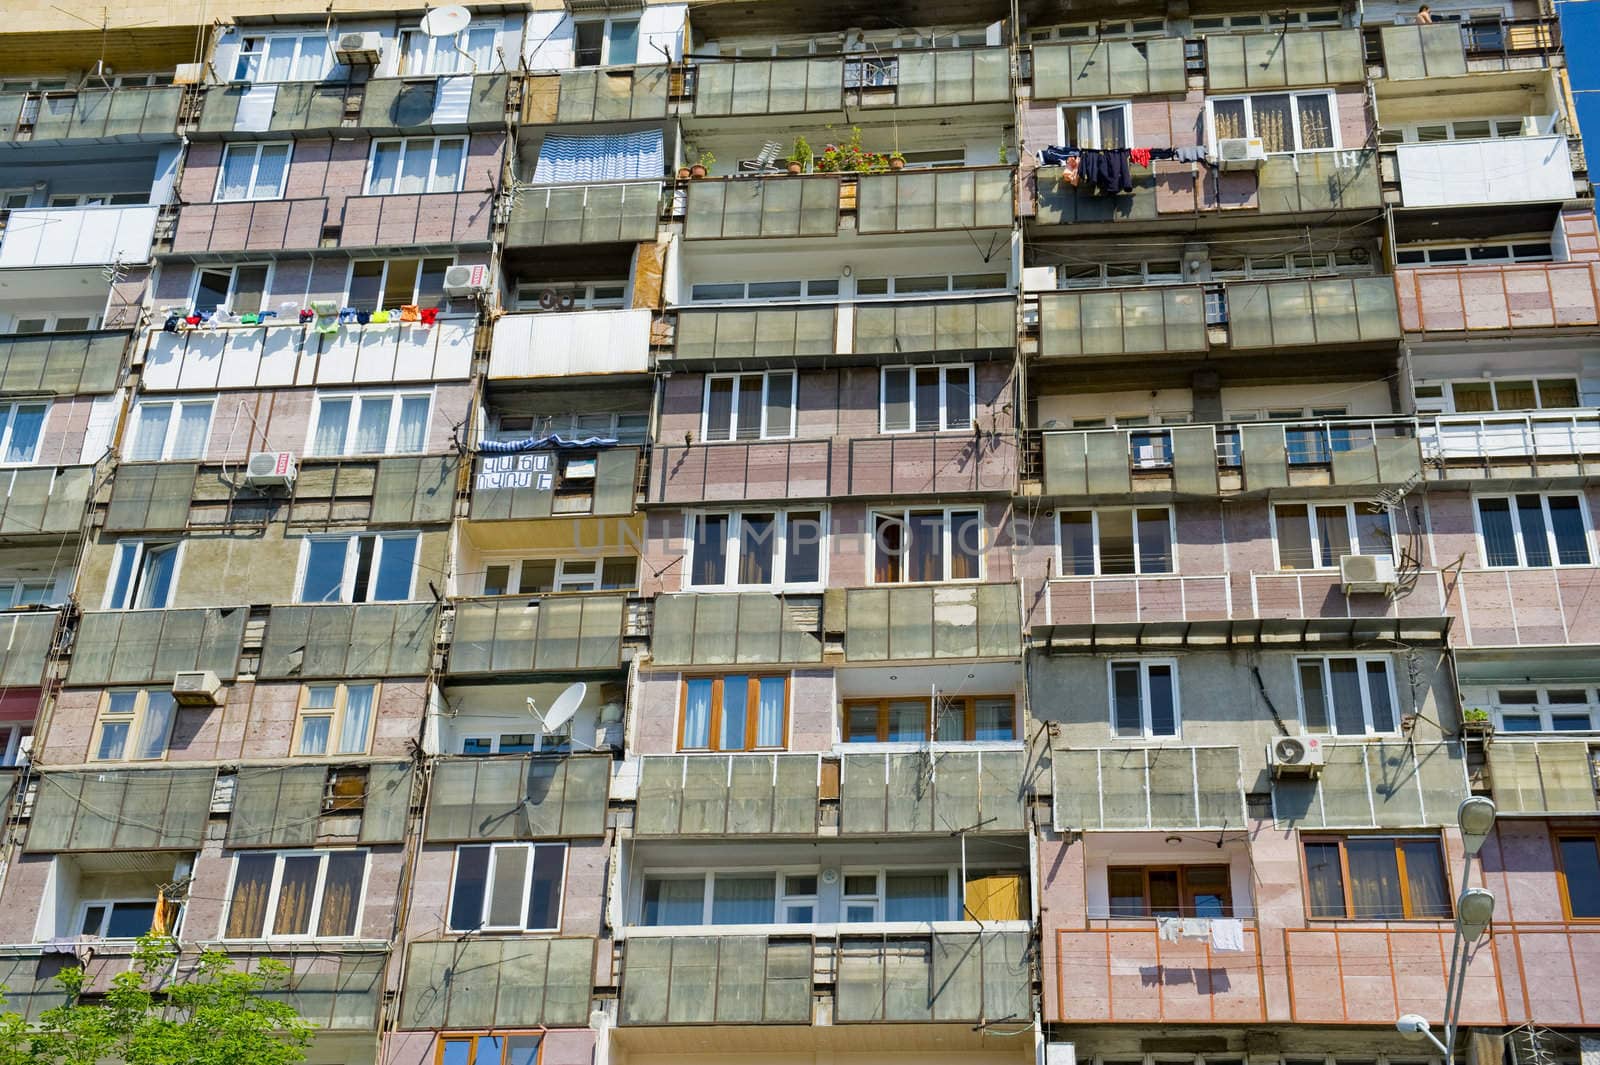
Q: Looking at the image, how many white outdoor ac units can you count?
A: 7